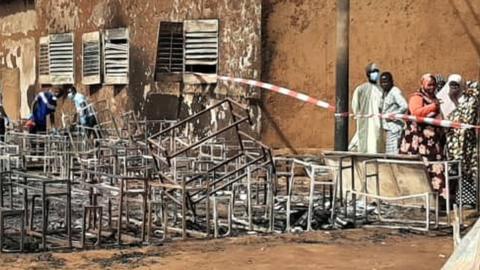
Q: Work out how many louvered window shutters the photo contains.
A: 6